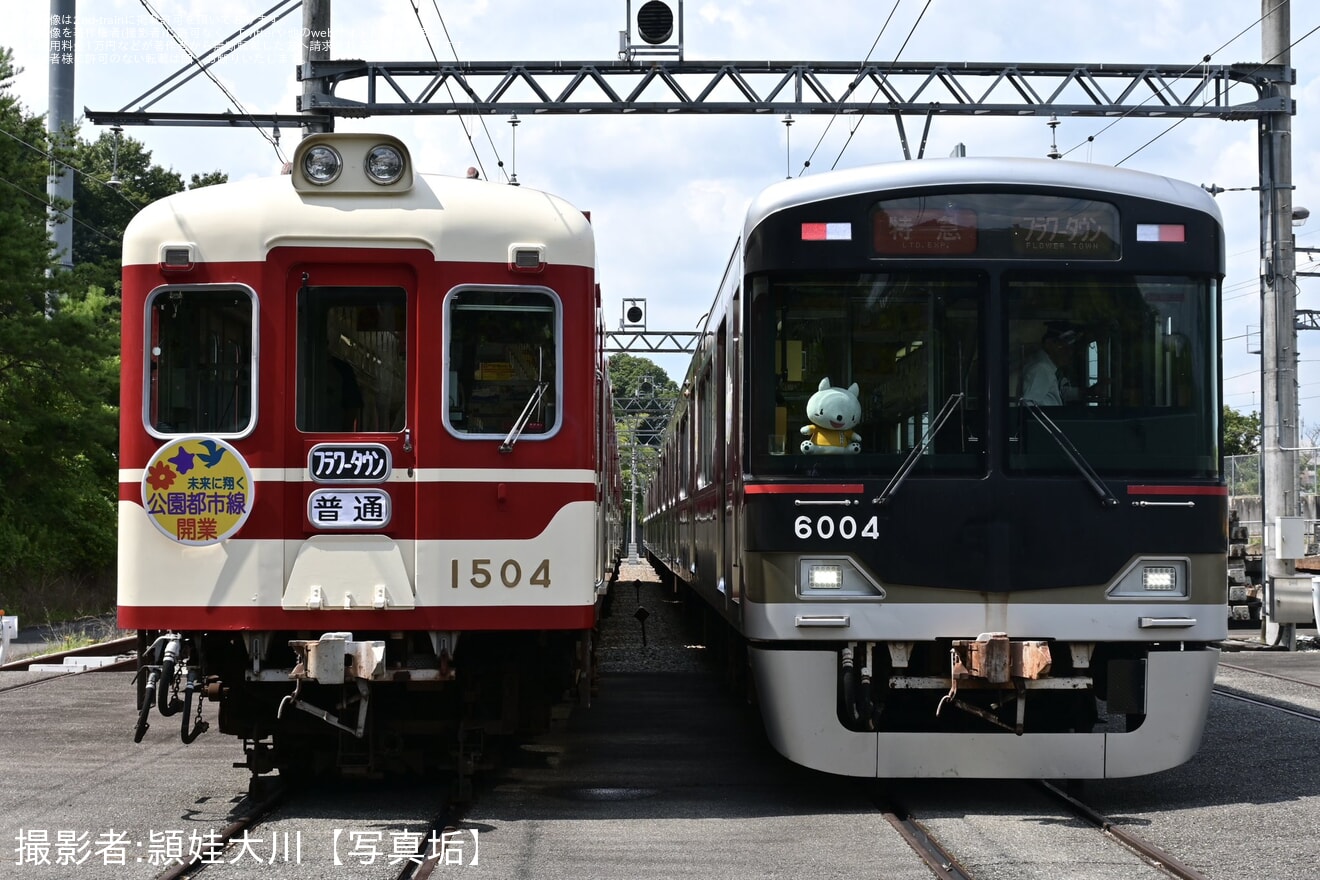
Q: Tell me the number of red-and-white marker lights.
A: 2